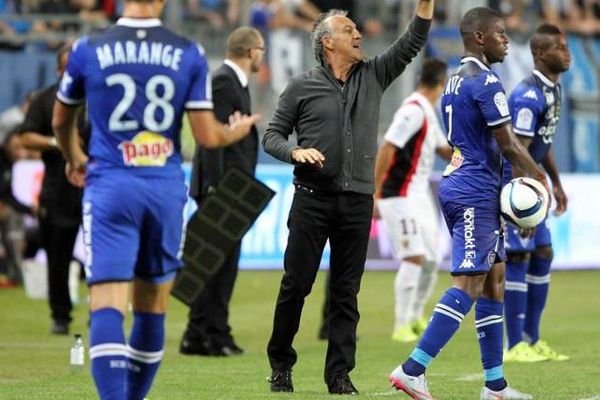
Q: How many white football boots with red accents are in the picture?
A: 2